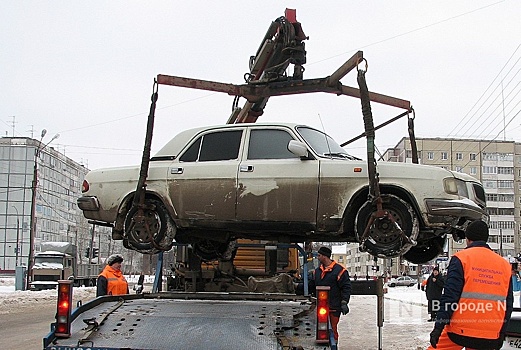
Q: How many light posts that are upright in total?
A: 2